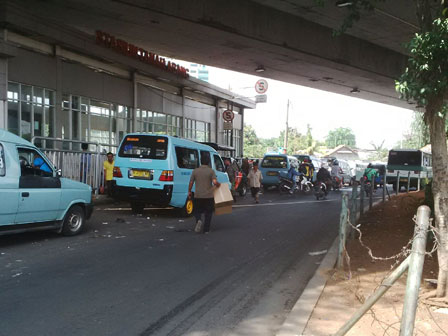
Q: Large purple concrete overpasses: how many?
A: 0